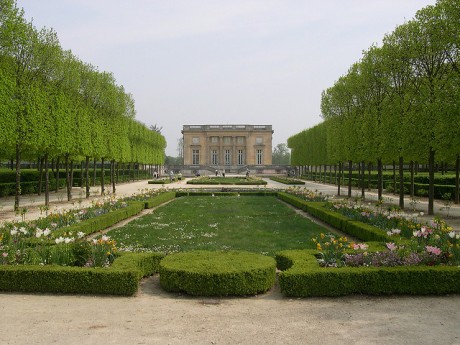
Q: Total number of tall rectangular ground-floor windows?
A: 5